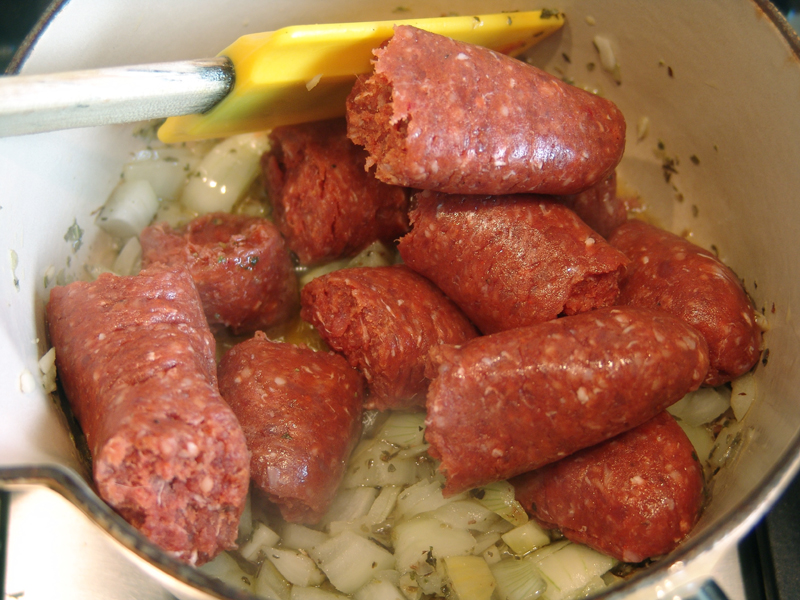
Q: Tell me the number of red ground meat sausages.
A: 11